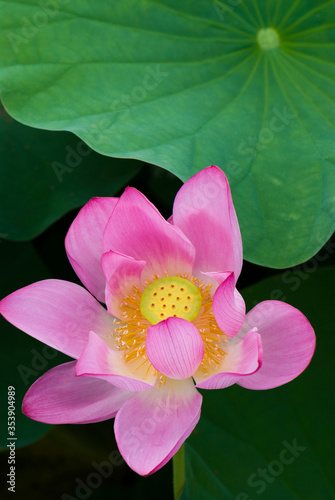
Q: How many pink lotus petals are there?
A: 12